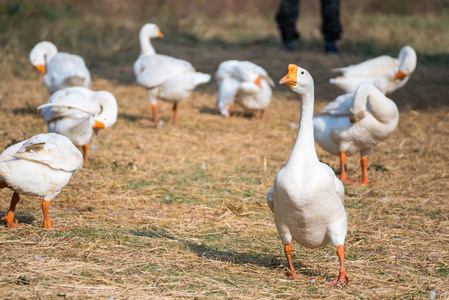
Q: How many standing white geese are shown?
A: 8